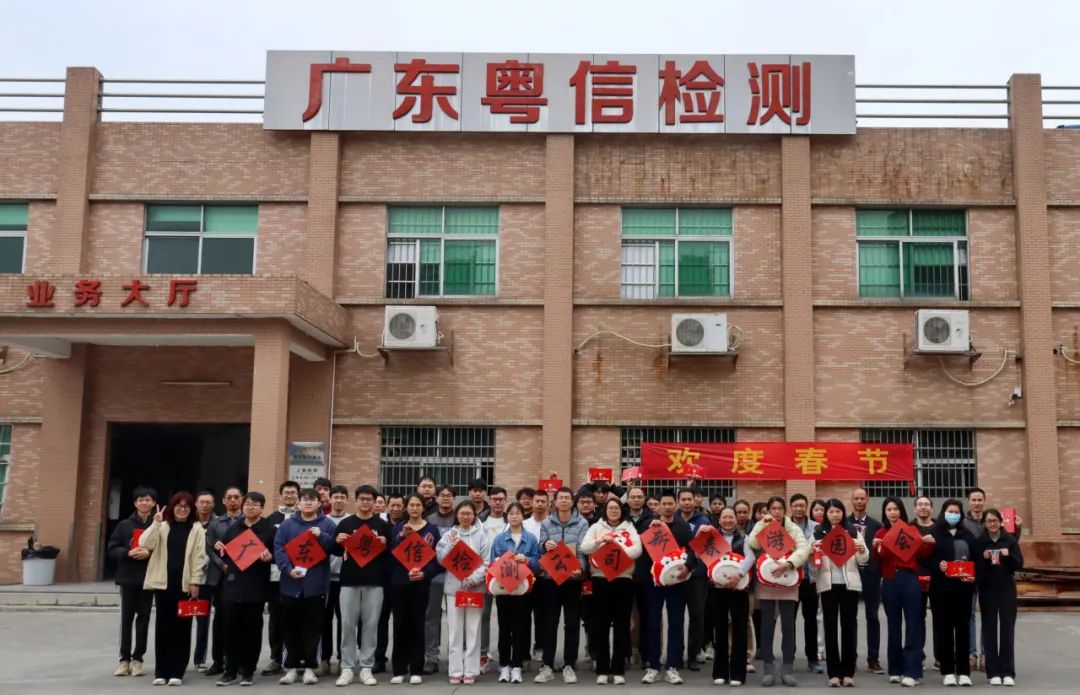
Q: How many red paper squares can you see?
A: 13